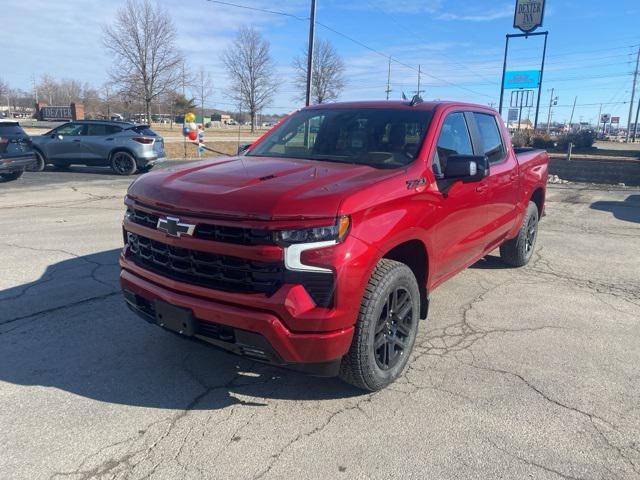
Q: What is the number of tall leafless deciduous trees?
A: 3